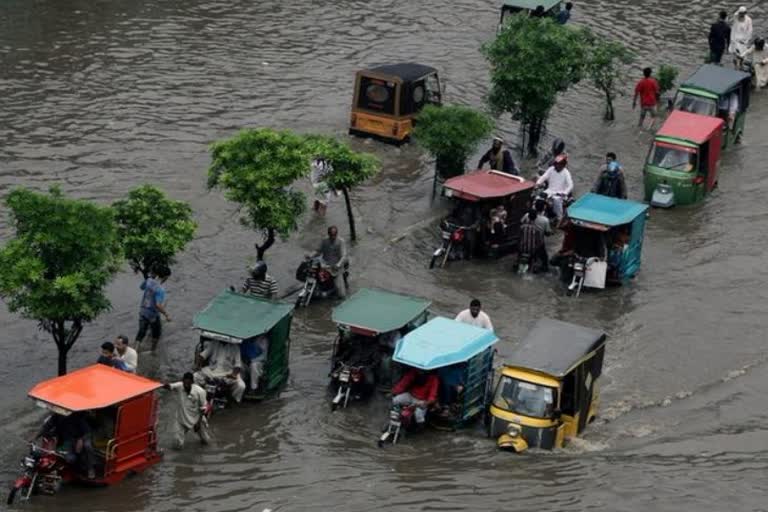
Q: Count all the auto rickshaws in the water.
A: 11